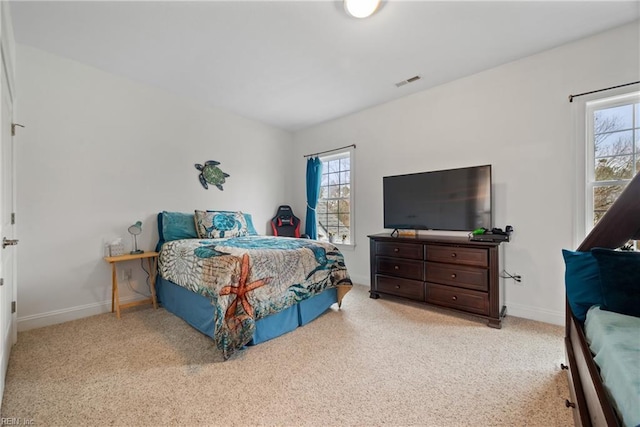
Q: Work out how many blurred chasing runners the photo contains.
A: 0